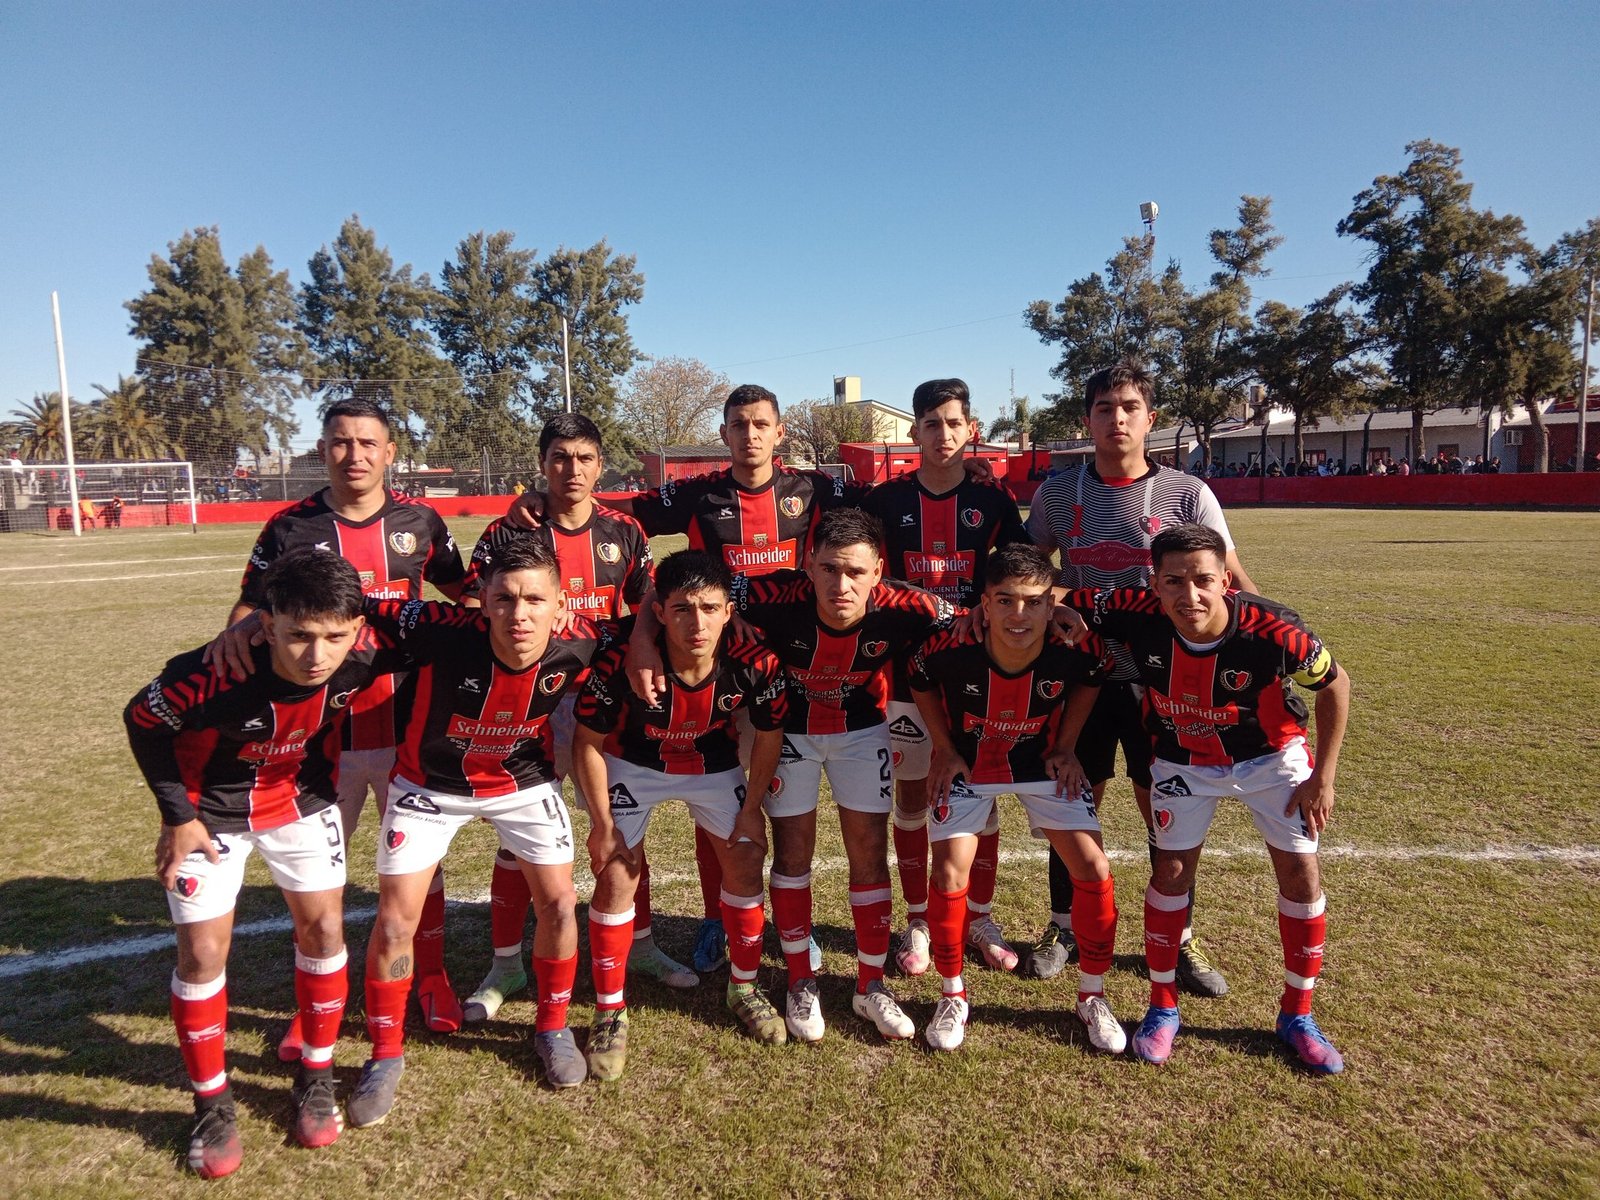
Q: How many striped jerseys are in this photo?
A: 11